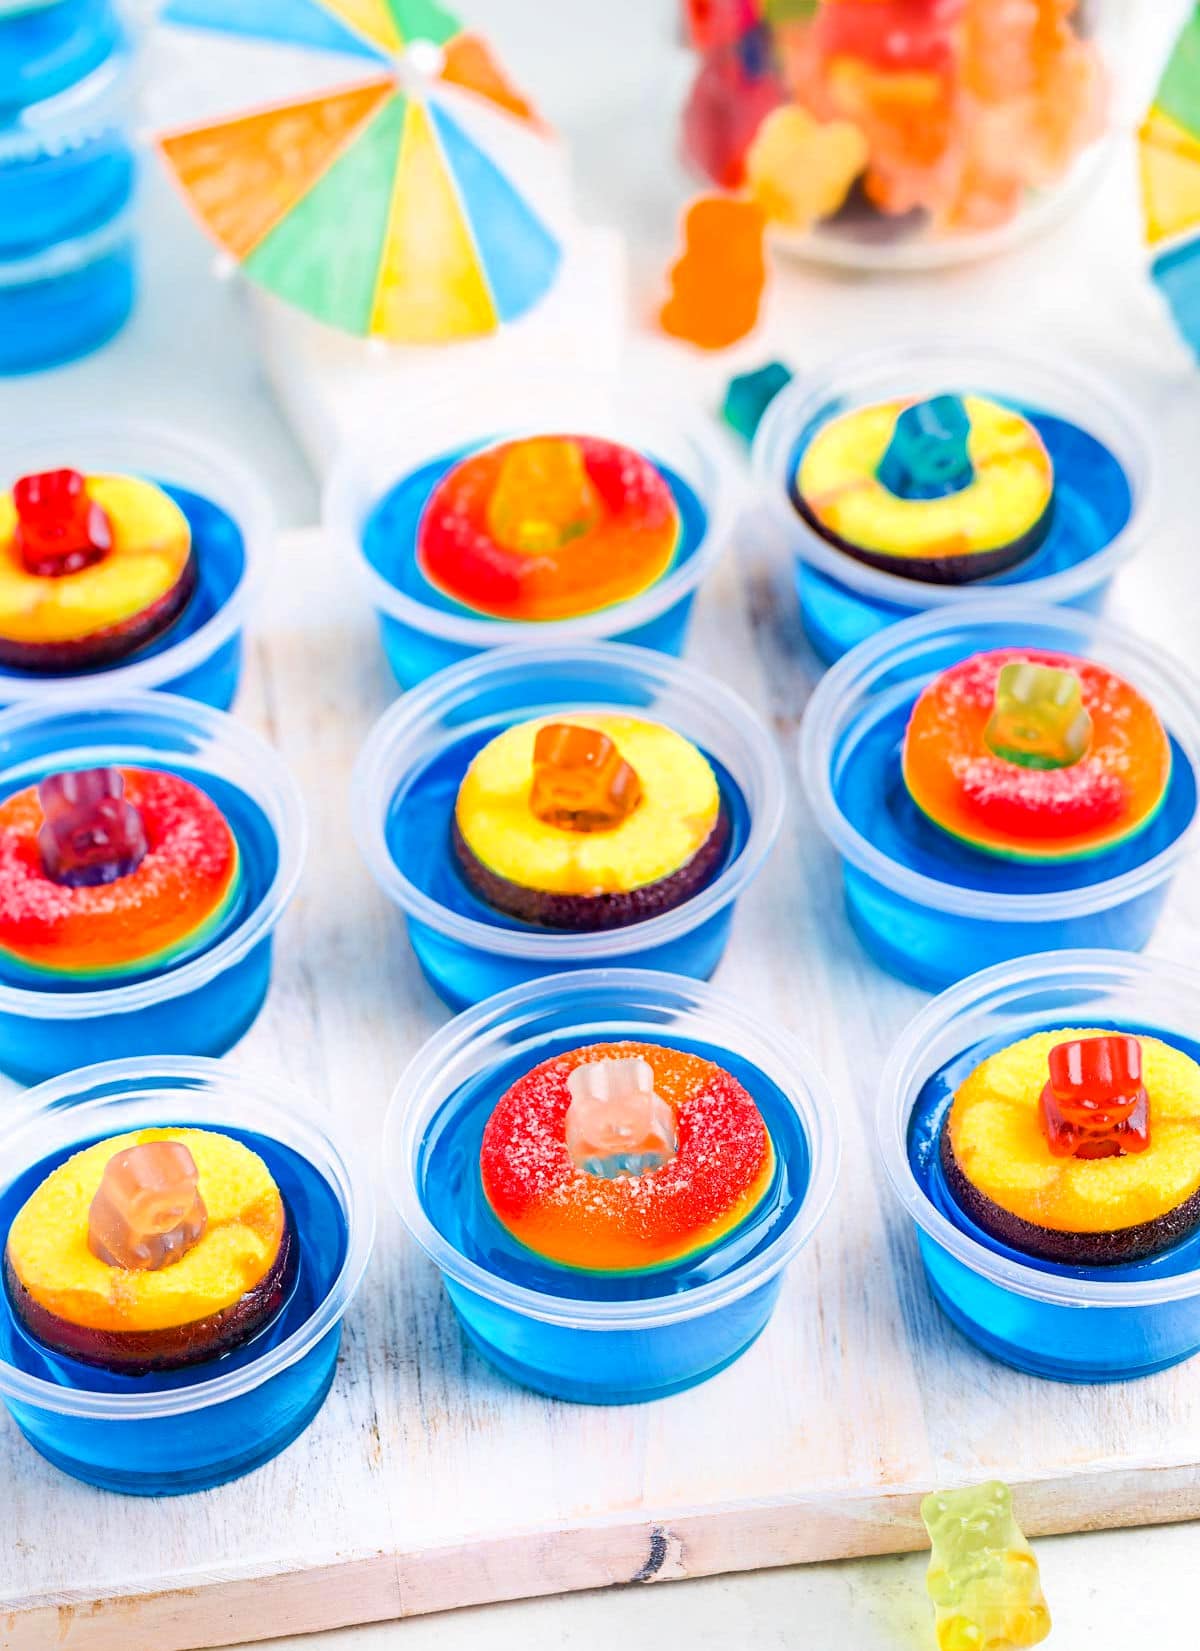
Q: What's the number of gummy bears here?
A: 12